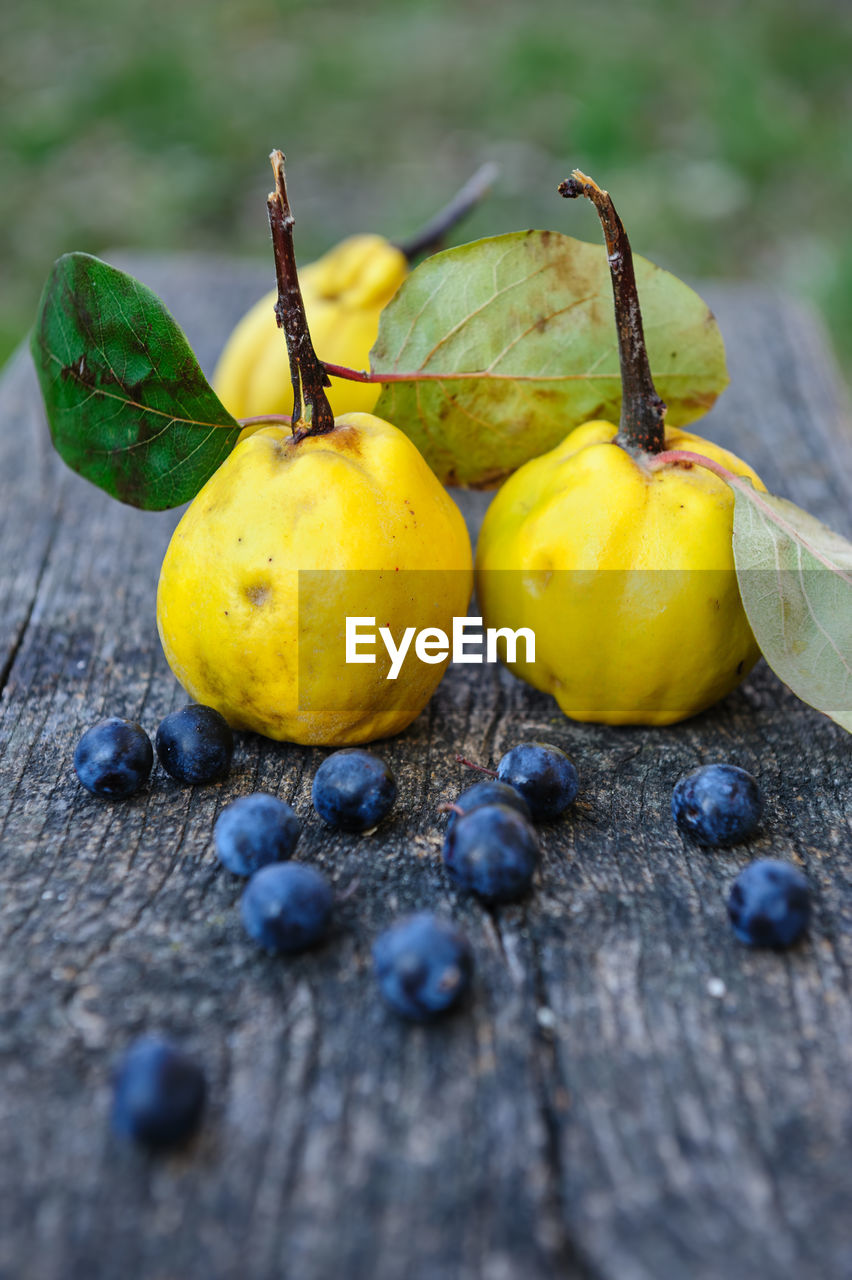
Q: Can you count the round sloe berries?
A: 12